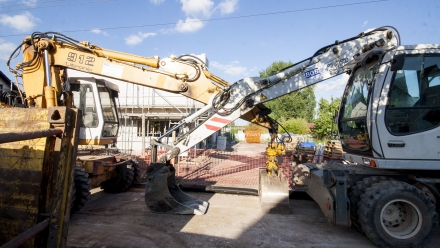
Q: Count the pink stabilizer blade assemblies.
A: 0